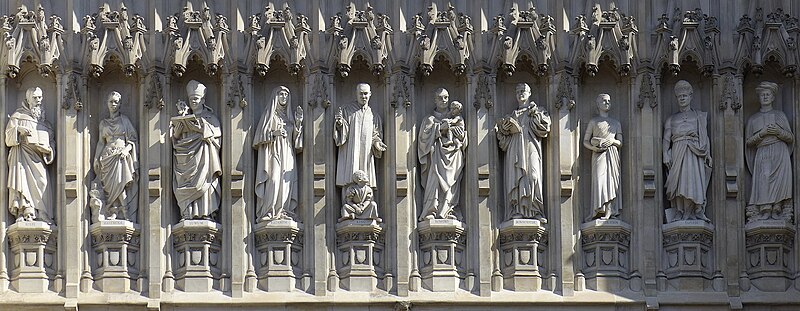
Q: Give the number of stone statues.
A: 10